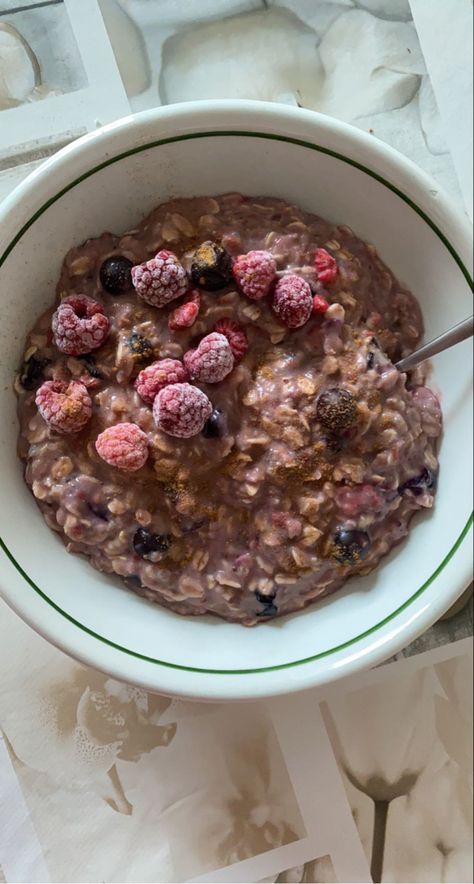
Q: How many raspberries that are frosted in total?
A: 9